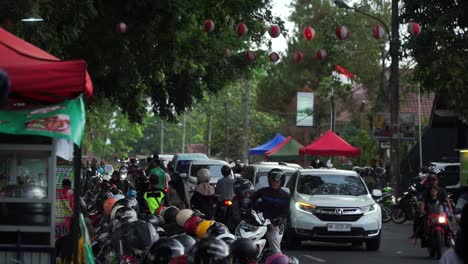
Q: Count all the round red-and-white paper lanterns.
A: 13